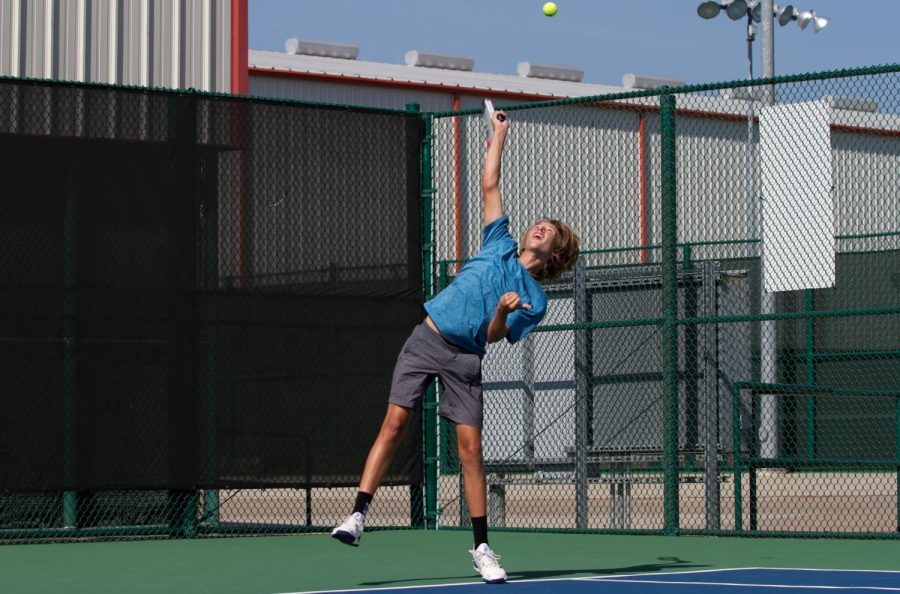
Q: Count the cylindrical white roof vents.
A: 6